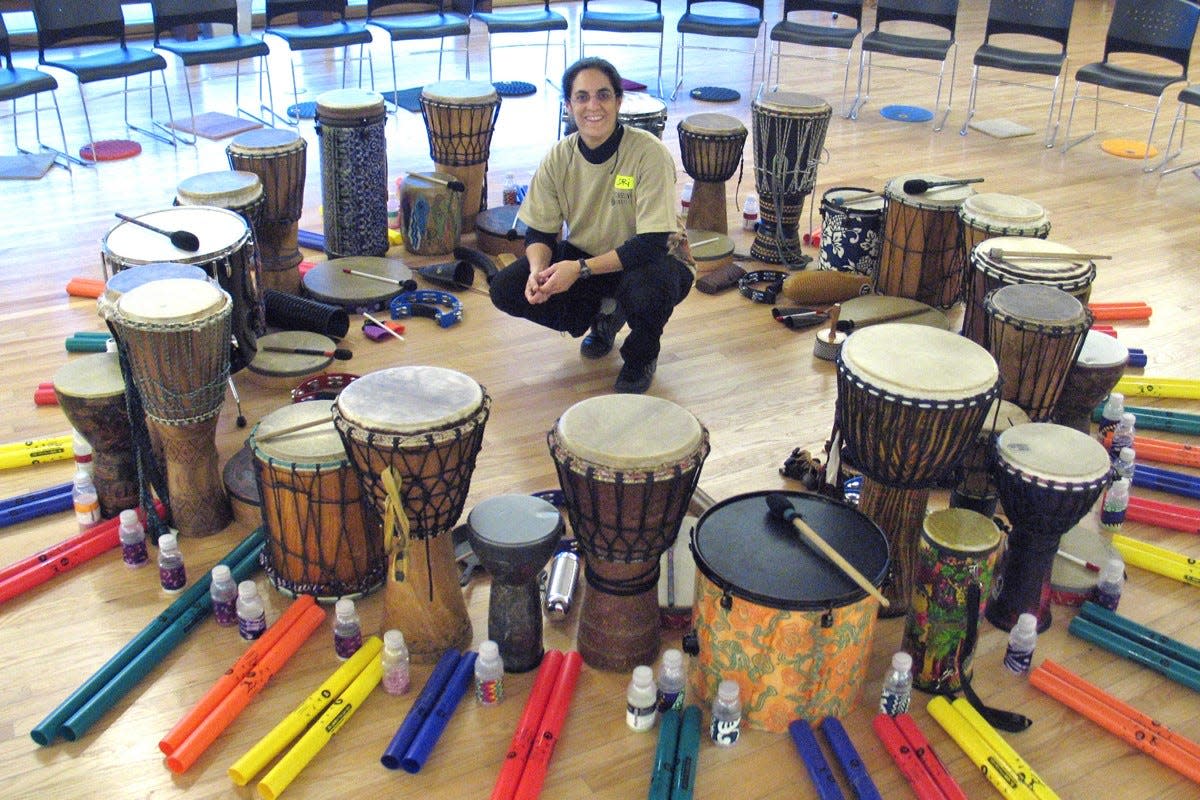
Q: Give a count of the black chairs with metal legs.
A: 13